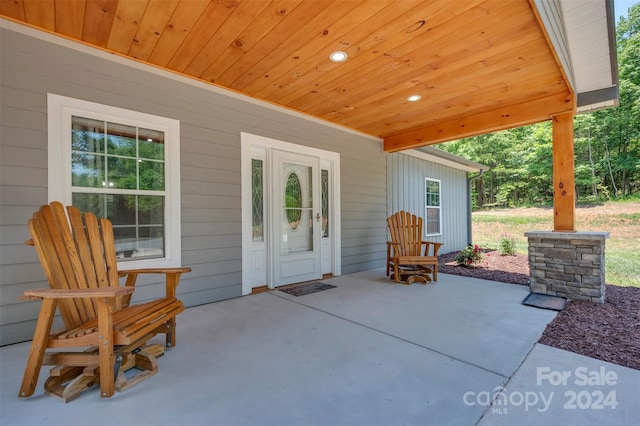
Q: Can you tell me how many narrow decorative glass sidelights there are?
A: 2